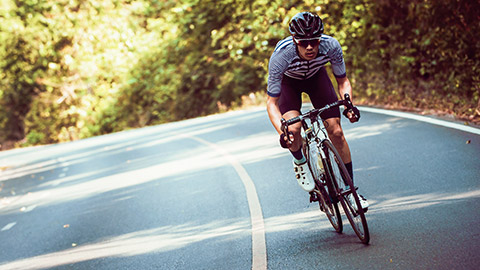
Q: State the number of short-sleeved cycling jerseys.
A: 1